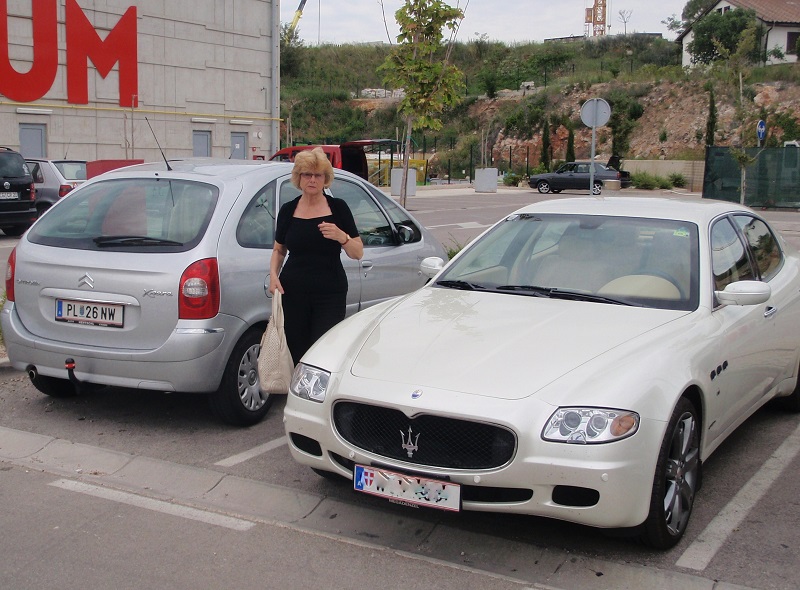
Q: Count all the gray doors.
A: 3